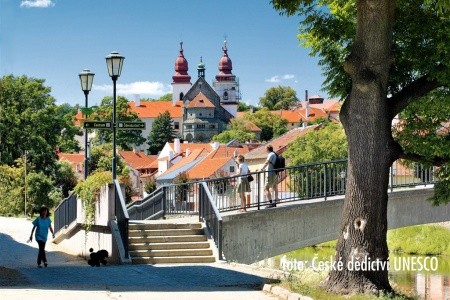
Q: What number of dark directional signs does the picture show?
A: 2